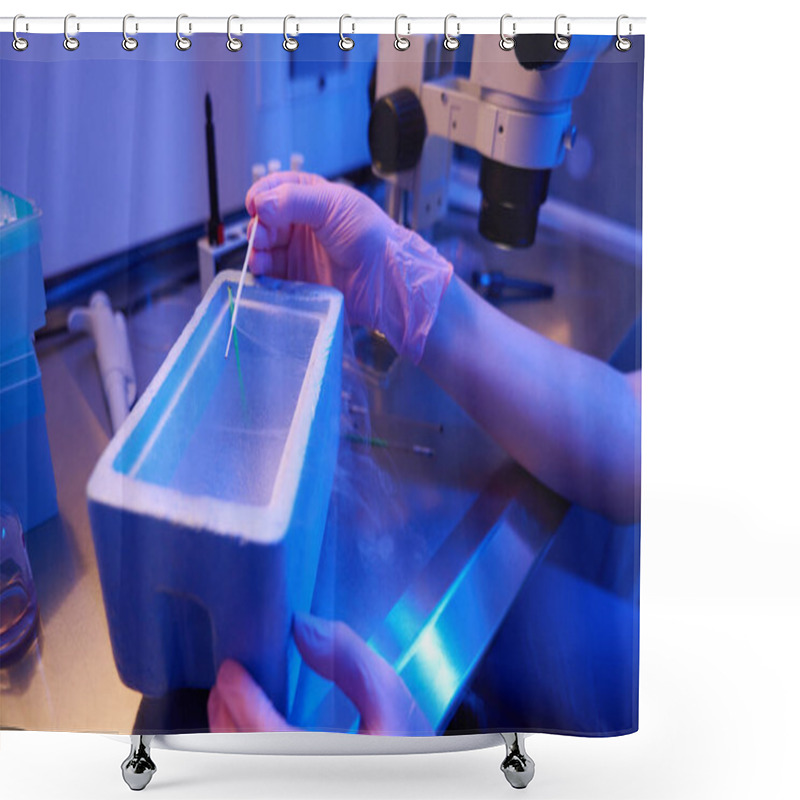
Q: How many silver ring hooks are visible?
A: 12